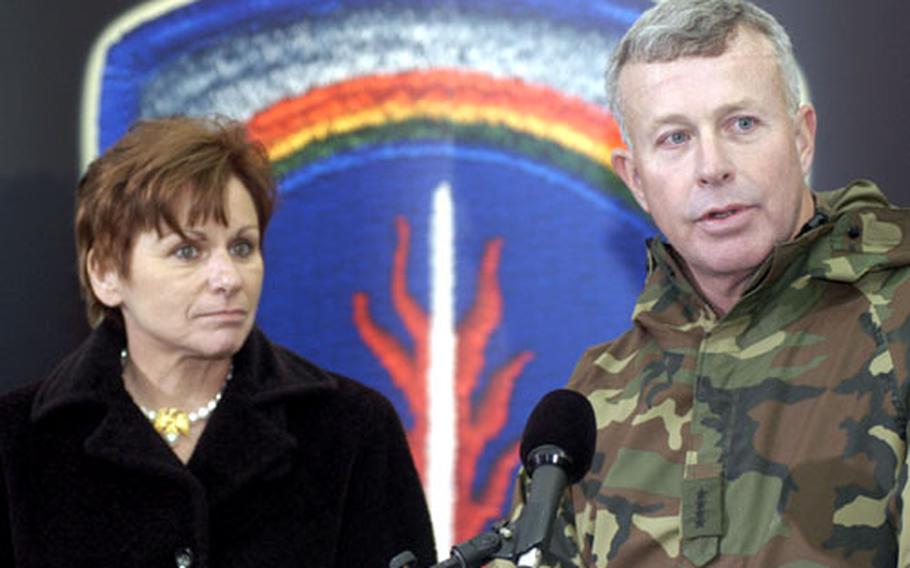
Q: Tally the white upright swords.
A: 1